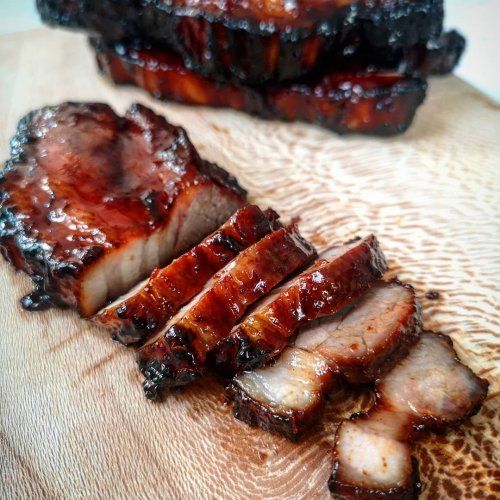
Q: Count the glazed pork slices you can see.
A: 5